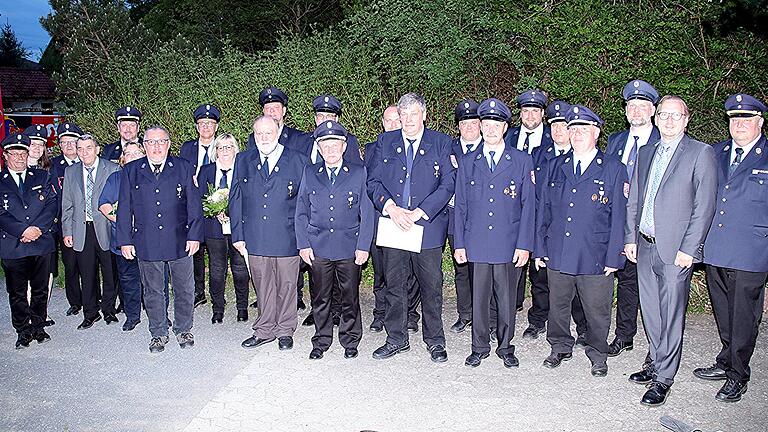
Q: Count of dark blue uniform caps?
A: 15